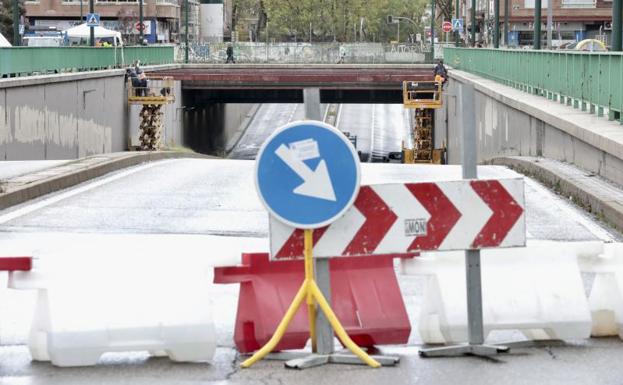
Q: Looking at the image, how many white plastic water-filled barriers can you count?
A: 3